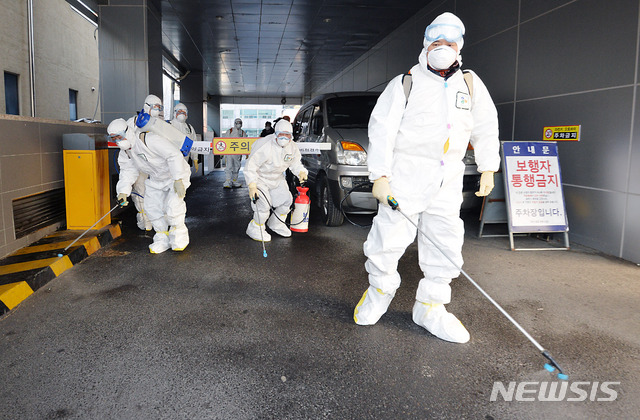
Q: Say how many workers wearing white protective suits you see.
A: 6